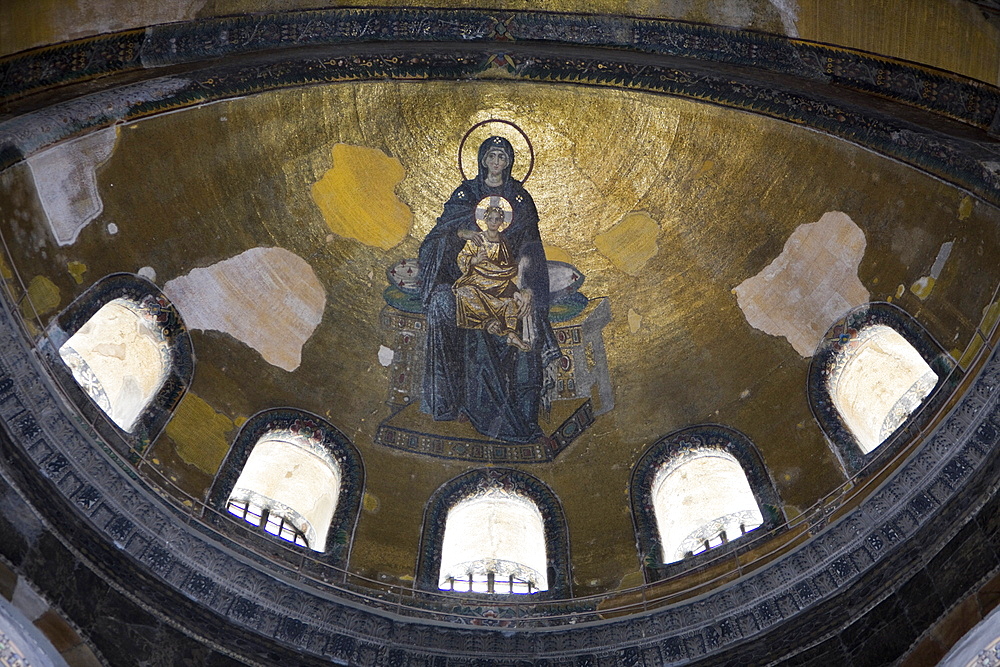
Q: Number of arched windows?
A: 5